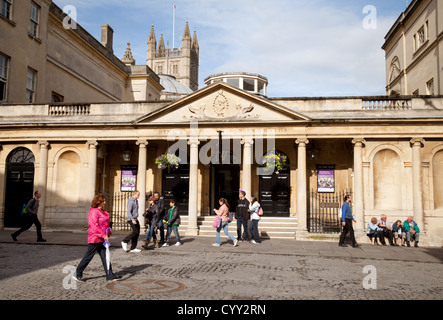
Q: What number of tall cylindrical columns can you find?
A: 8